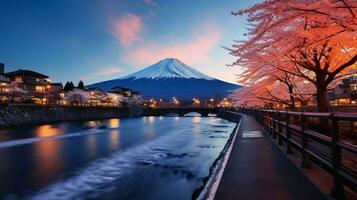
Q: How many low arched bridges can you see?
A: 1